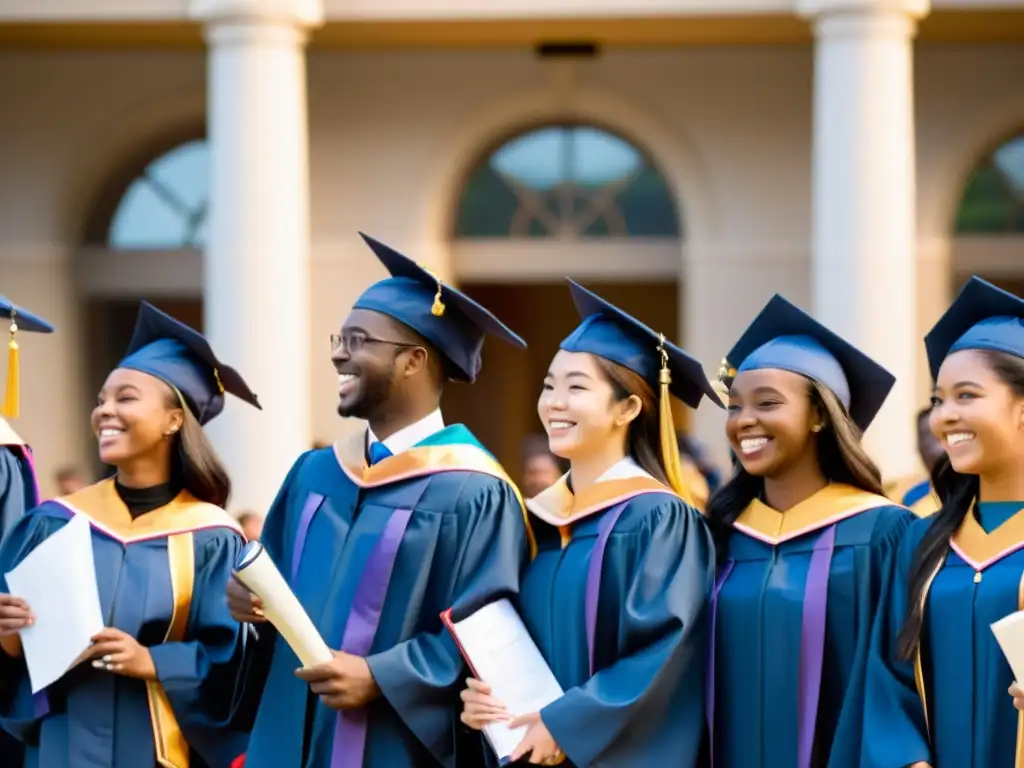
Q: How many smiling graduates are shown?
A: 5